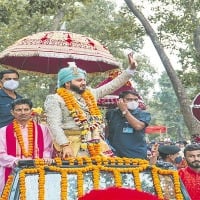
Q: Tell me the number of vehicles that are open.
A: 1